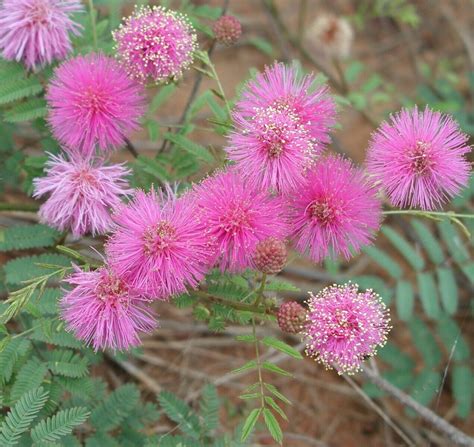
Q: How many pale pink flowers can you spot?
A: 2